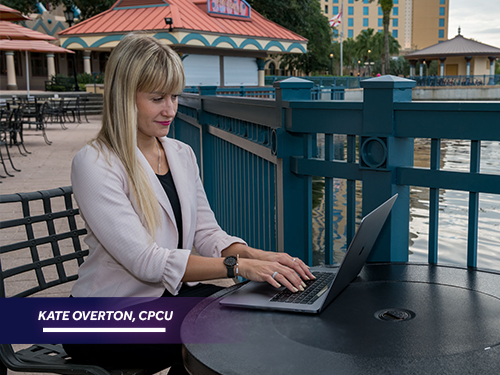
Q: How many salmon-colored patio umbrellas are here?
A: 3